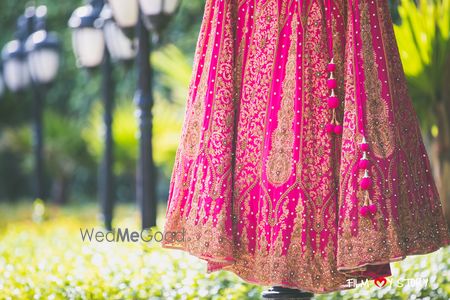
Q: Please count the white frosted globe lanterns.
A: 6